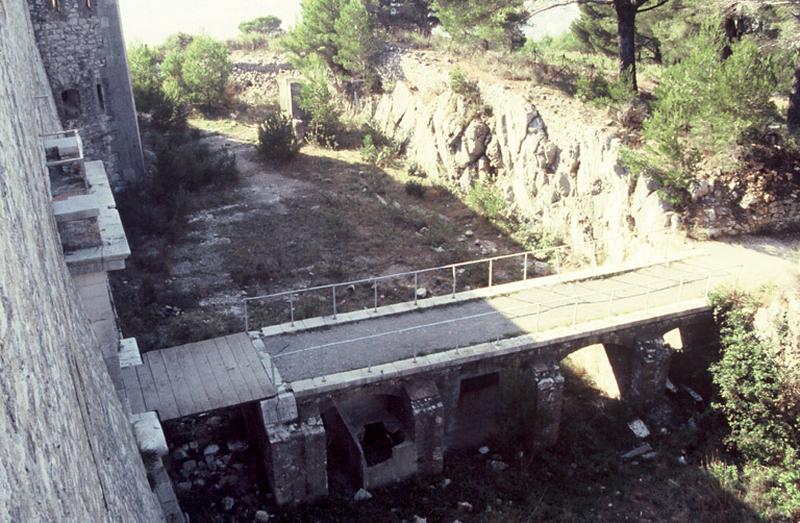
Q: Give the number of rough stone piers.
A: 4